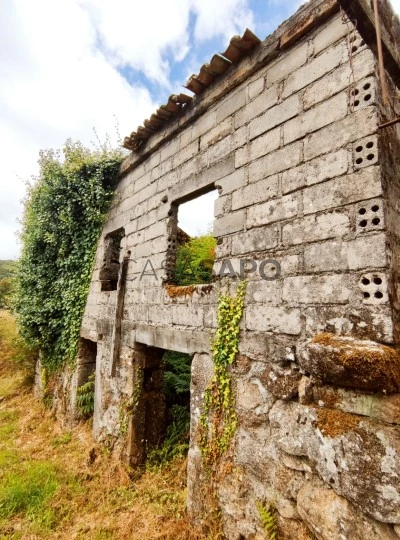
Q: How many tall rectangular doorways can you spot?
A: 2